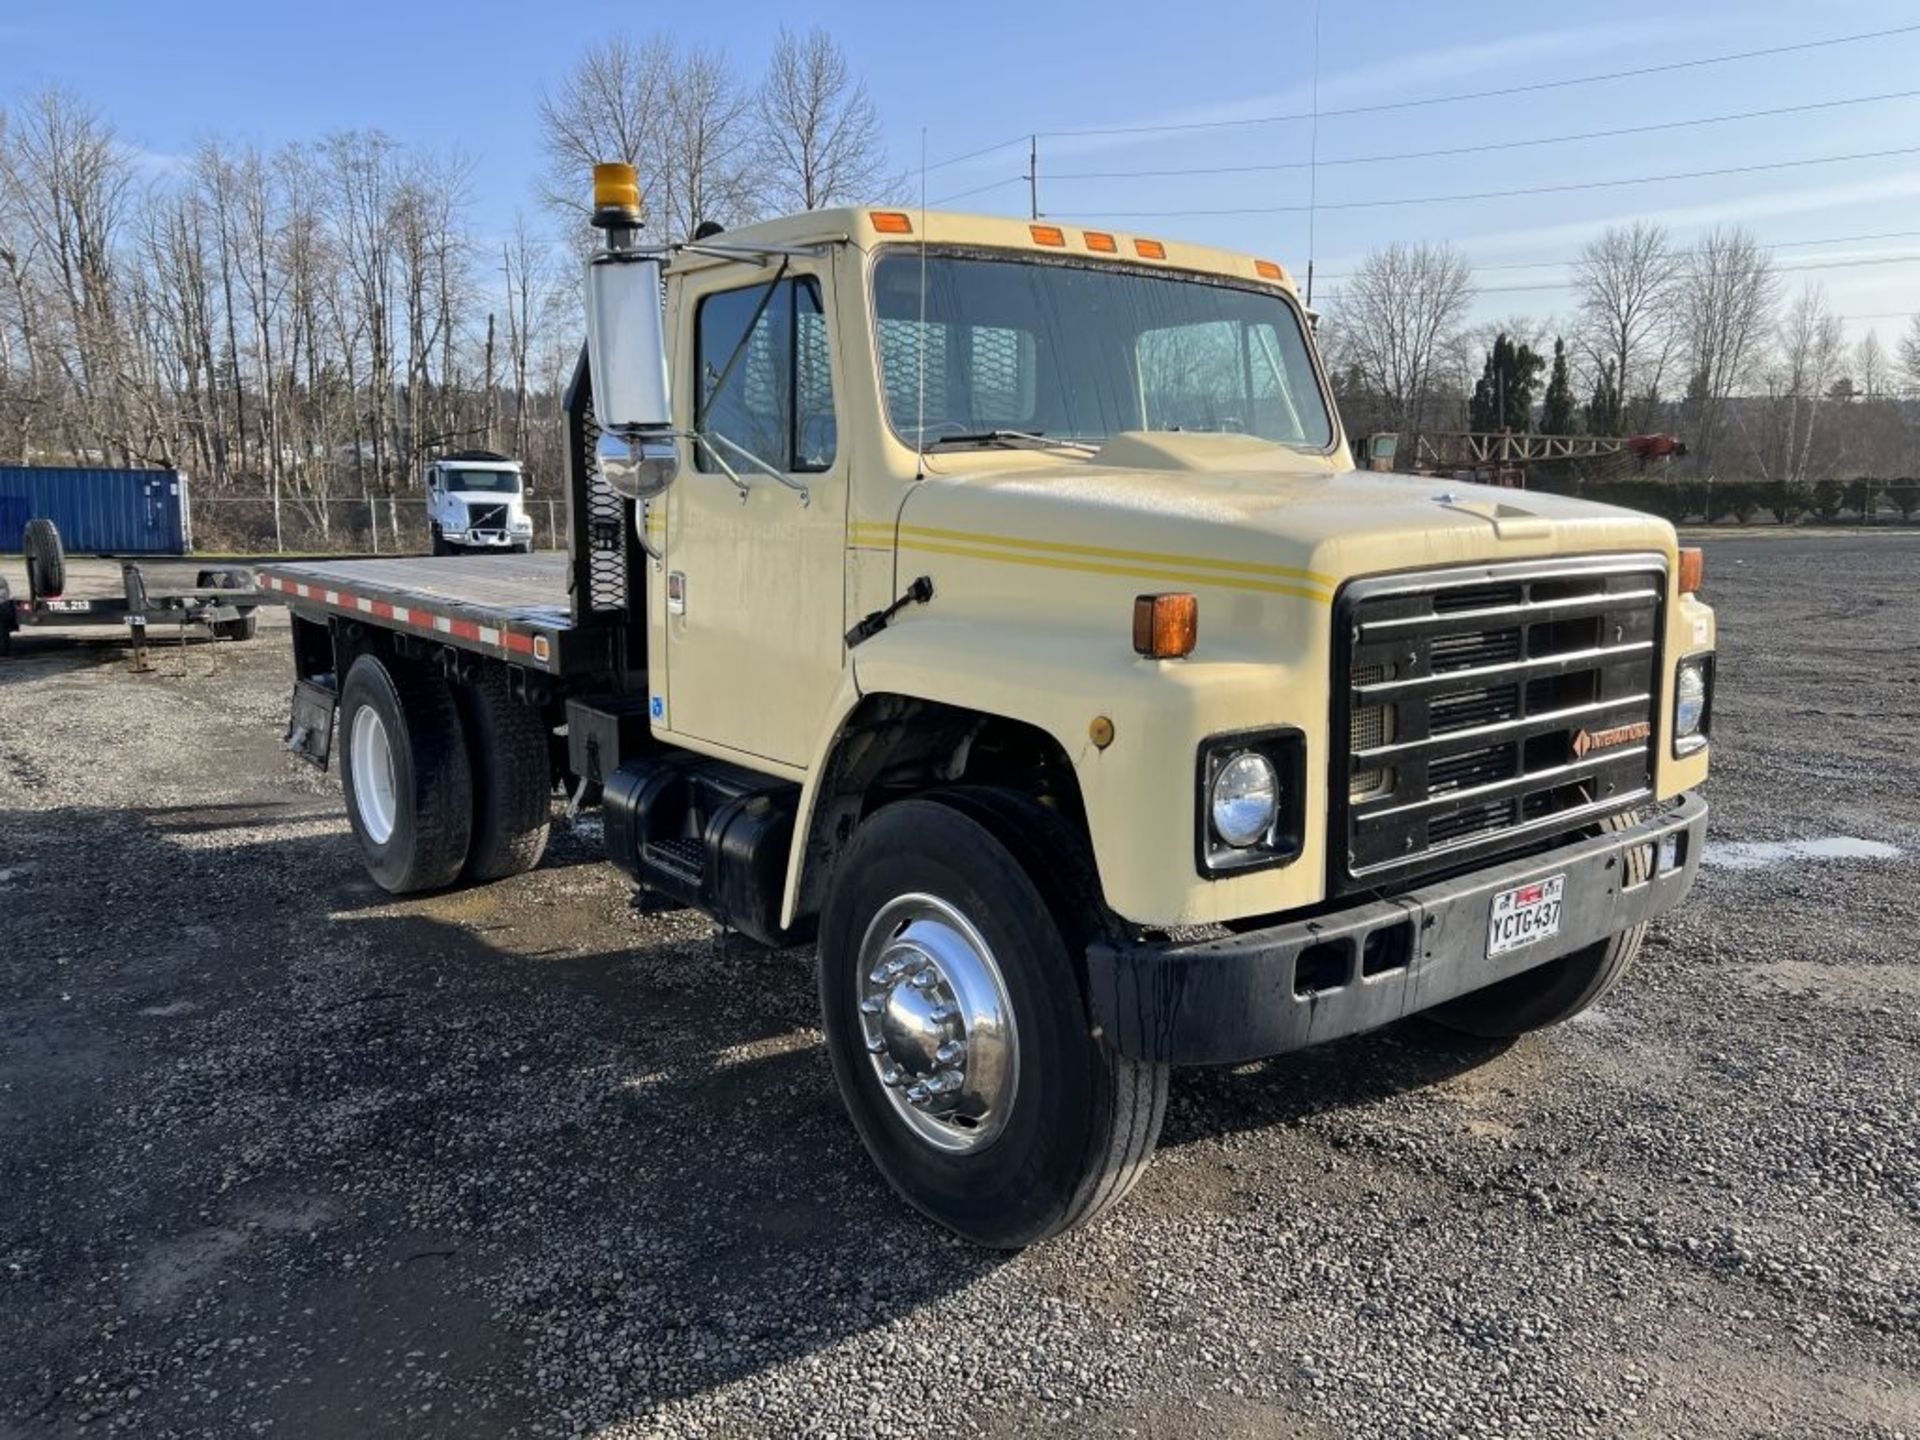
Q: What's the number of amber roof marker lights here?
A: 5